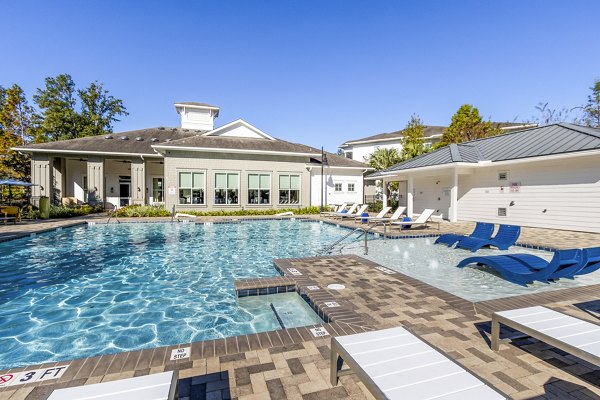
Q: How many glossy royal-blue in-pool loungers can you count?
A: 4